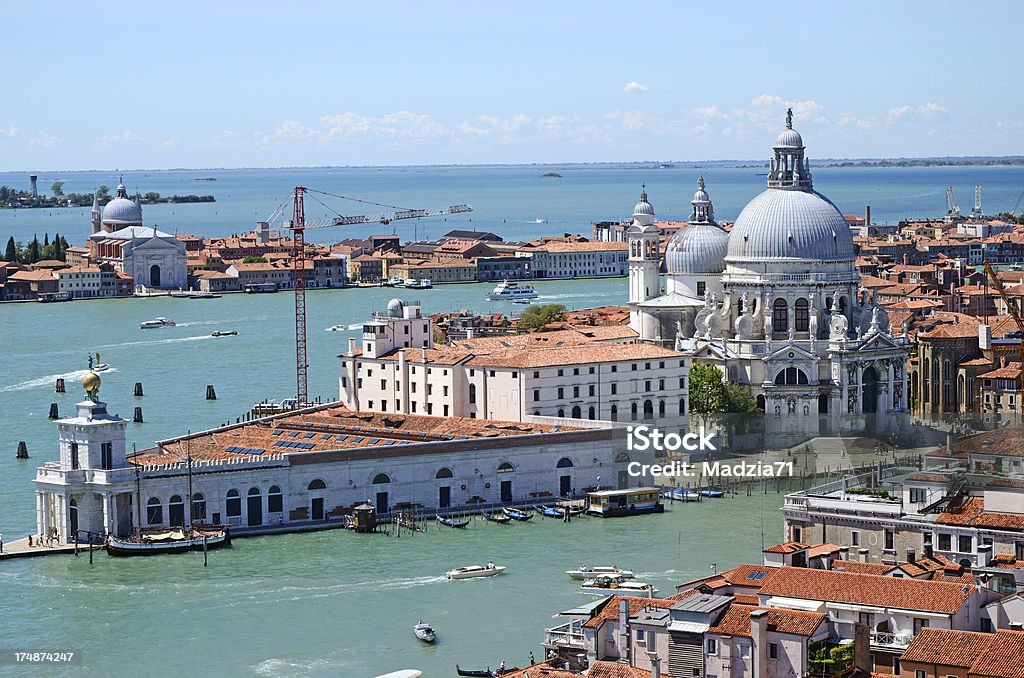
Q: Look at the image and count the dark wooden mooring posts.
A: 6